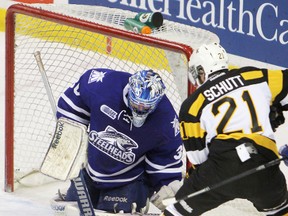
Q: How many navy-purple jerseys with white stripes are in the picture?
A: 1